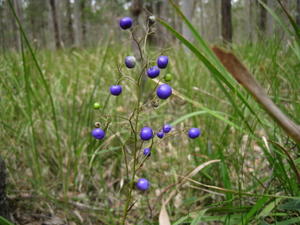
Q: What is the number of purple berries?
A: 13